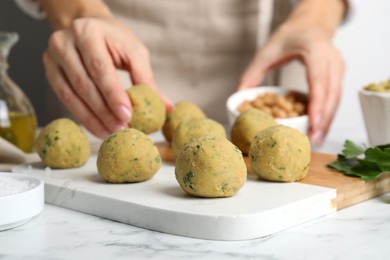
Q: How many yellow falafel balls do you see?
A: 8